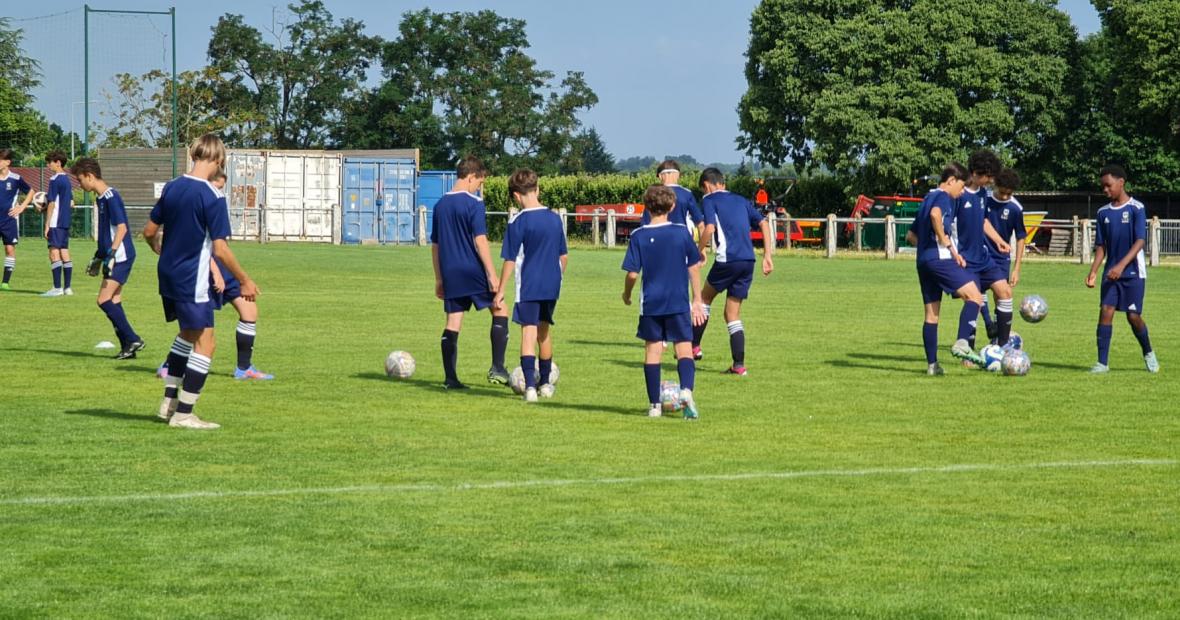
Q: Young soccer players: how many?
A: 14